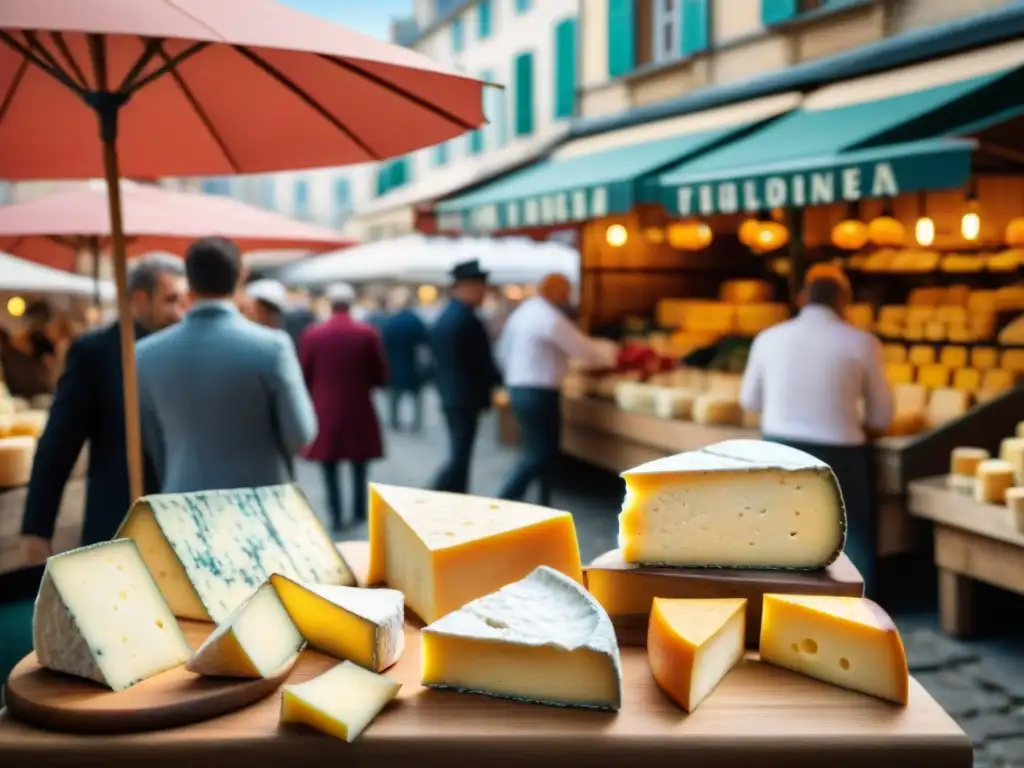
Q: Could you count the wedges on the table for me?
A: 10